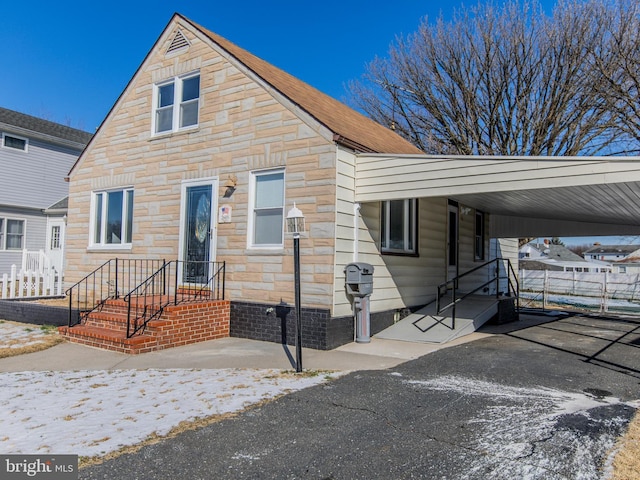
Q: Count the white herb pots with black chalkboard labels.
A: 0